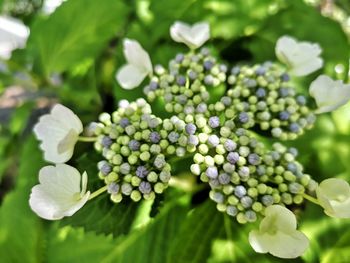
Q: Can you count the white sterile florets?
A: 8